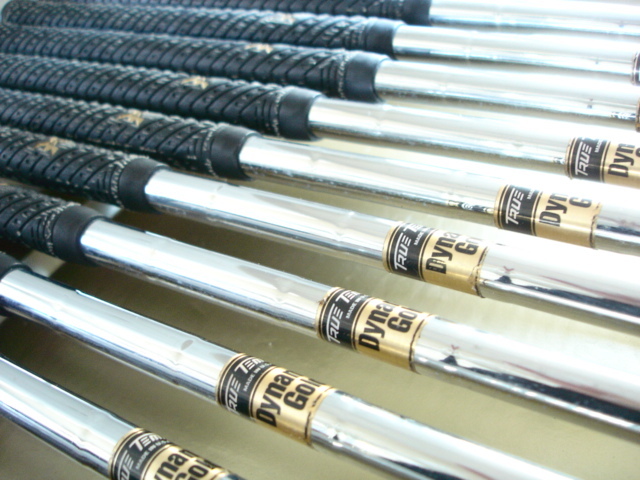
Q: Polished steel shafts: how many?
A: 9